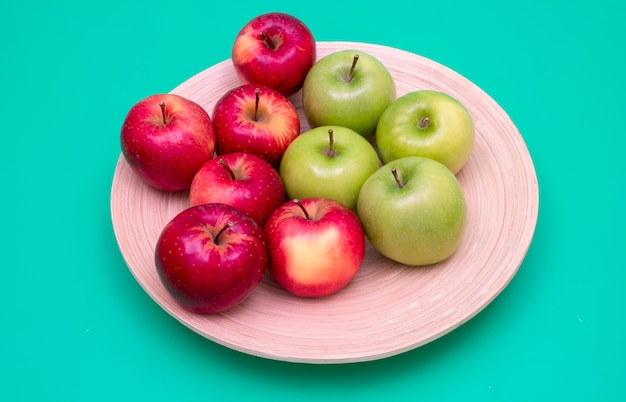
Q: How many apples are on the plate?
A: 10